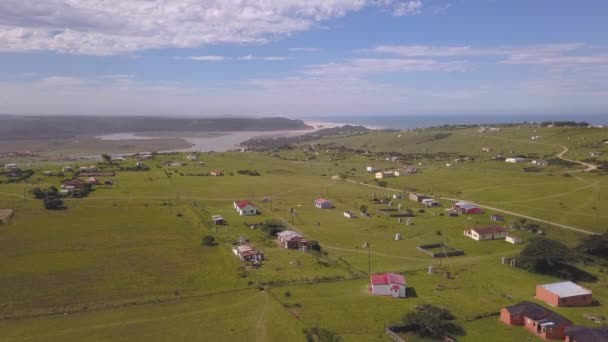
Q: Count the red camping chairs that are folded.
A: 0